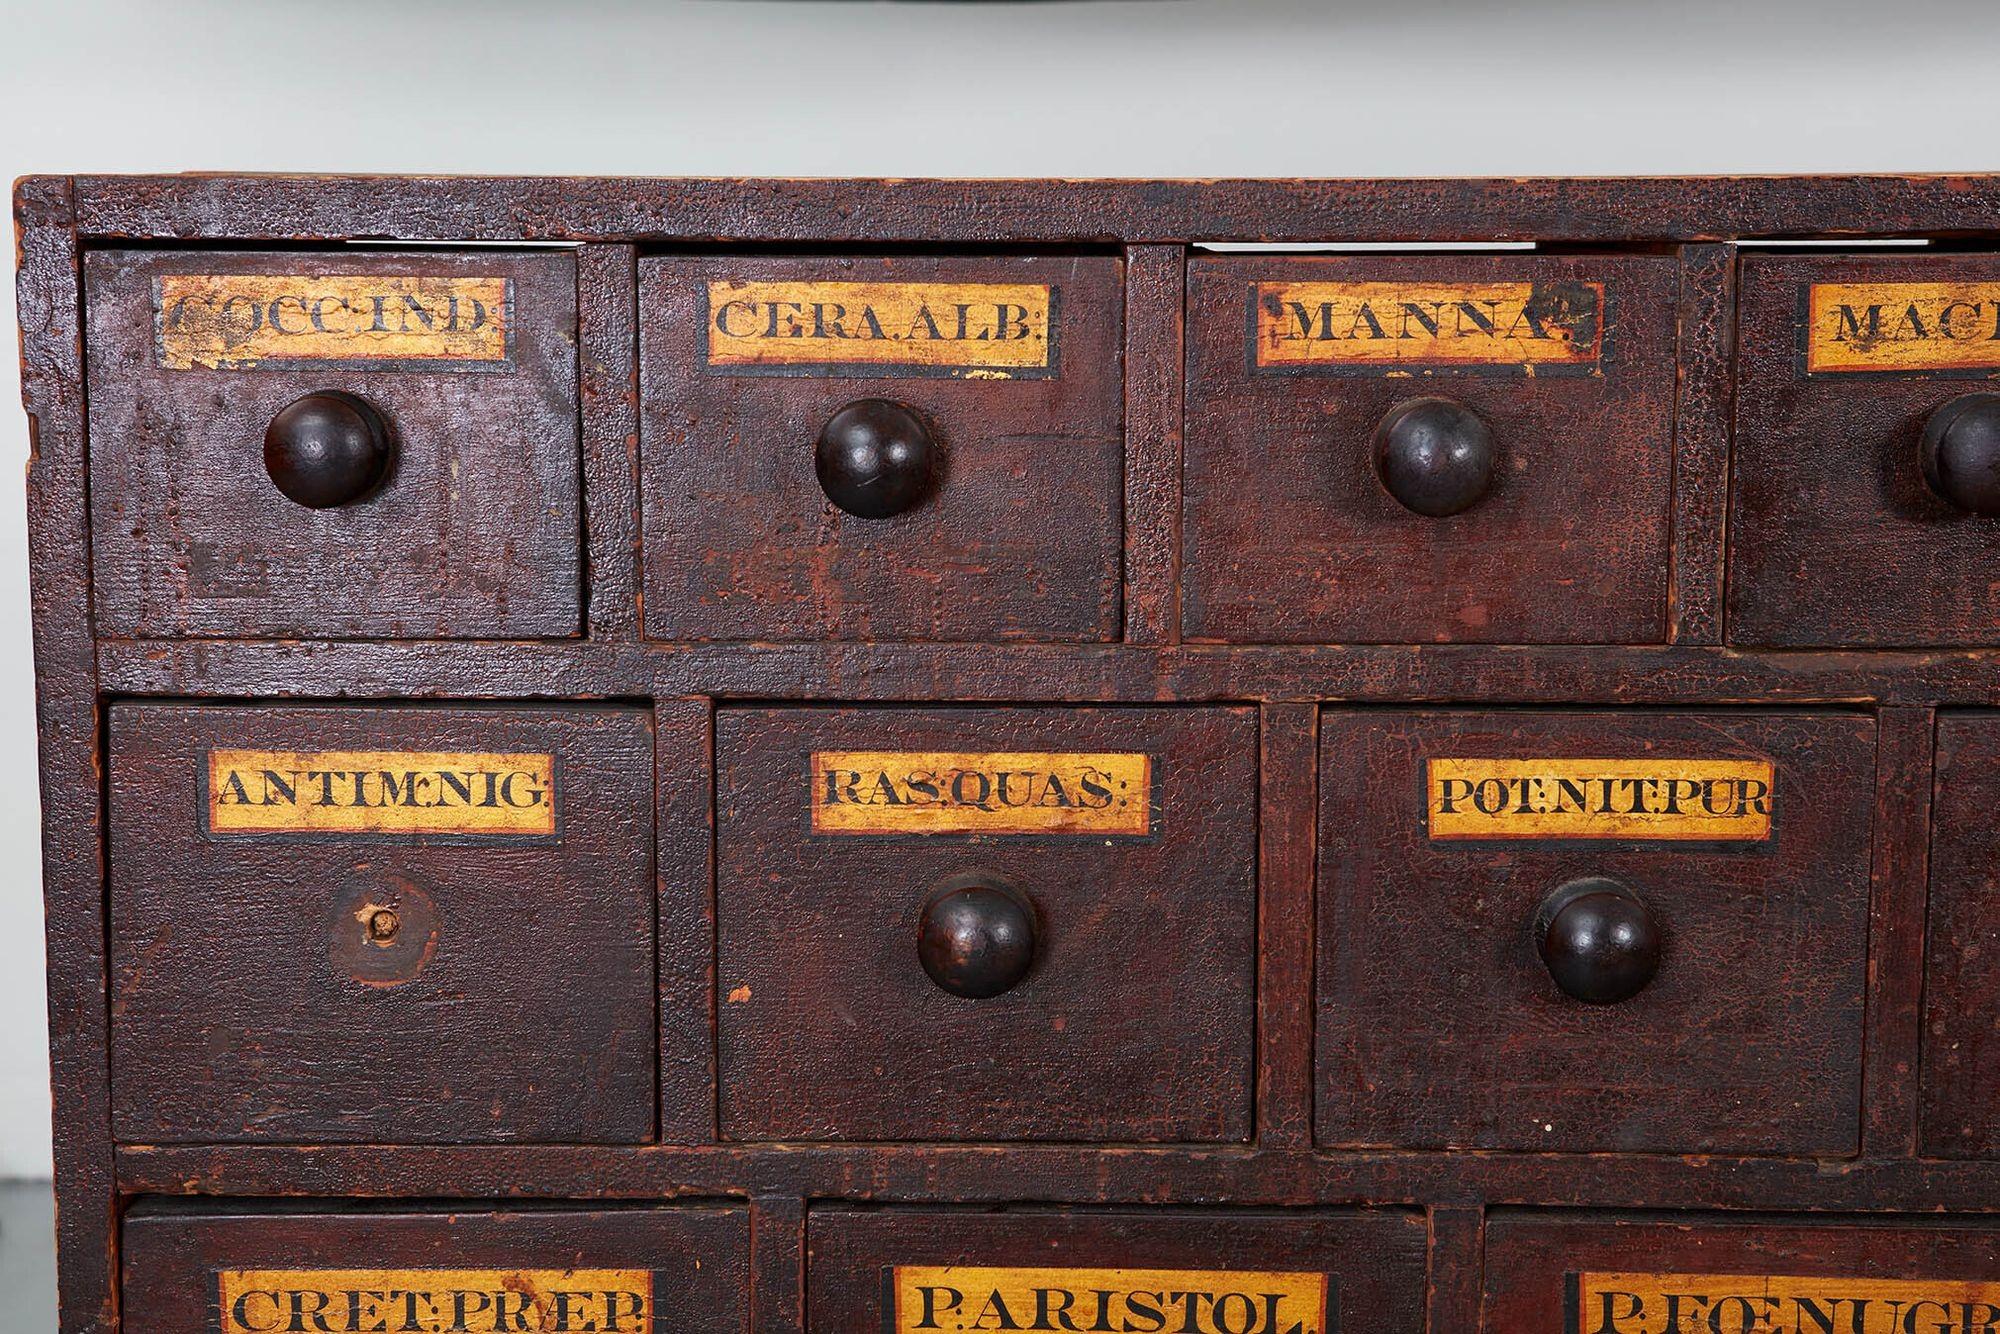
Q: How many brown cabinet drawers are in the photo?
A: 11